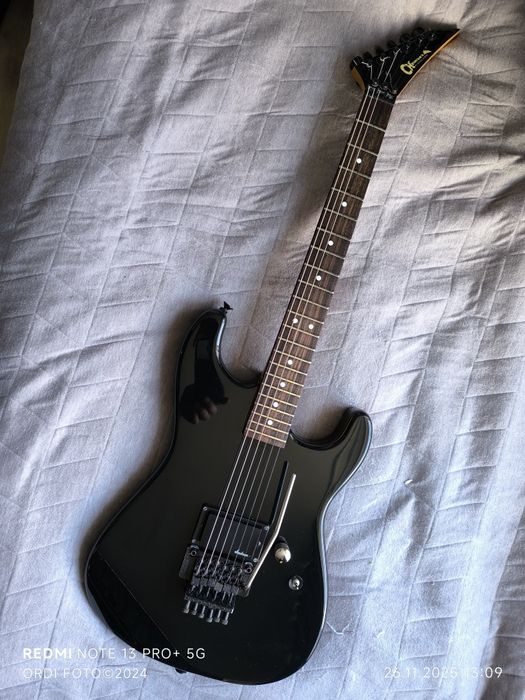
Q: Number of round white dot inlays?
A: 10